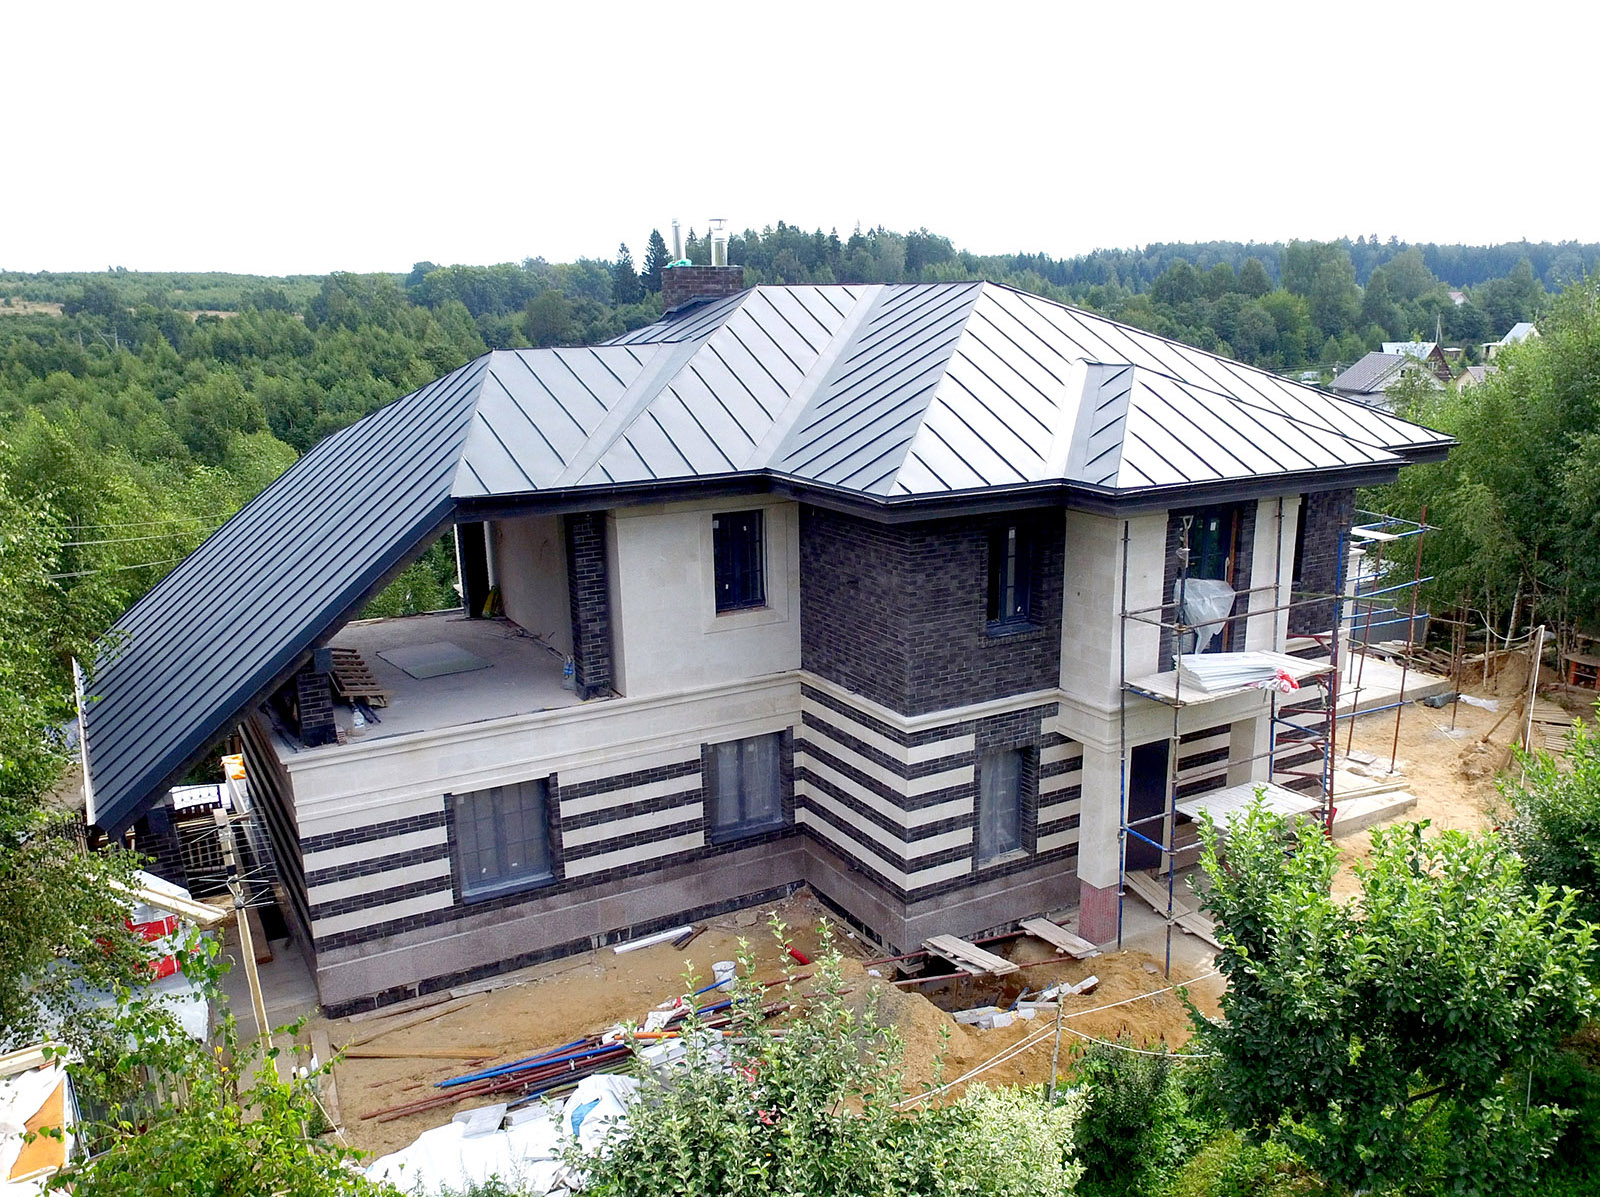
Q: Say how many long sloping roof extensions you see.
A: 1